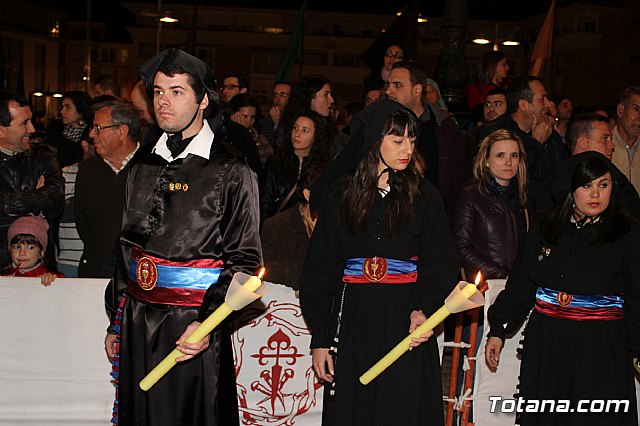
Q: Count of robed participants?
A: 3